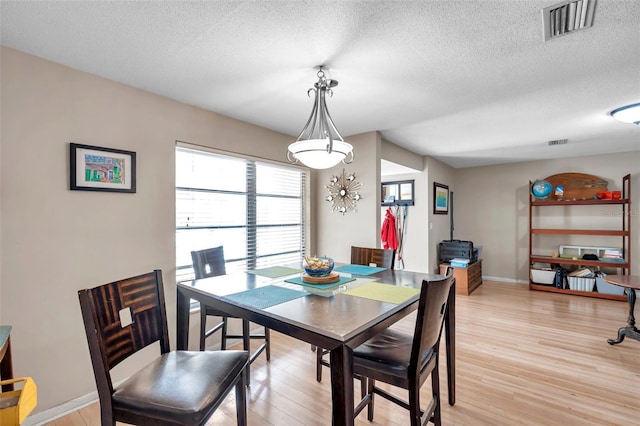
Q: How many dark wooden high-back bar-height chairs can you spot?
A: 4